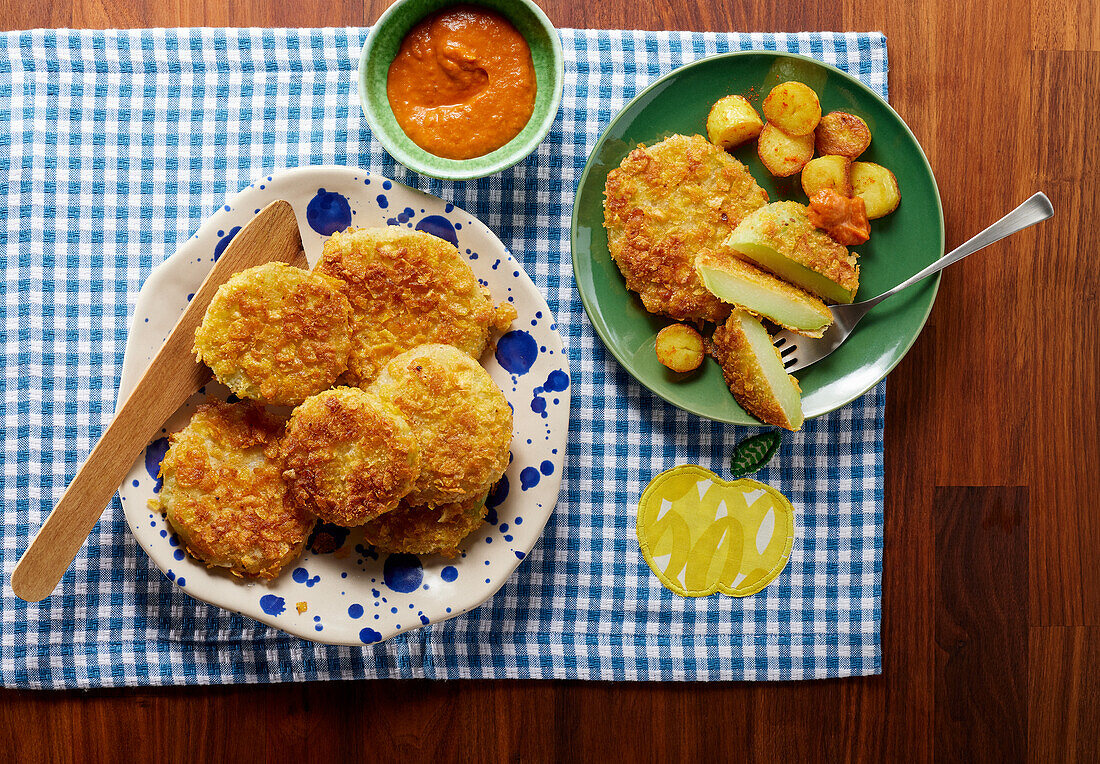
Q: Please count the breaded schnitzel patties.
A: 8